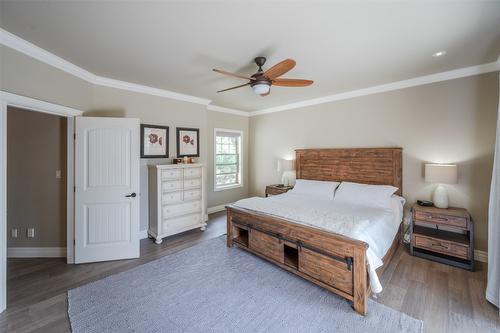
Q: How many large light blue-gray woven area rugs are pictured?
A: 1